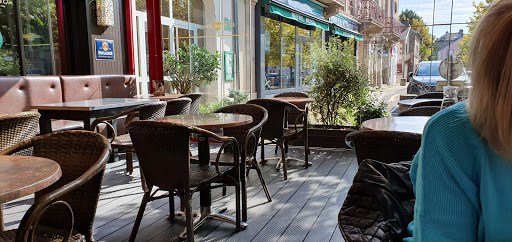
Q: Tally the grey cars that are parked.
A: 1